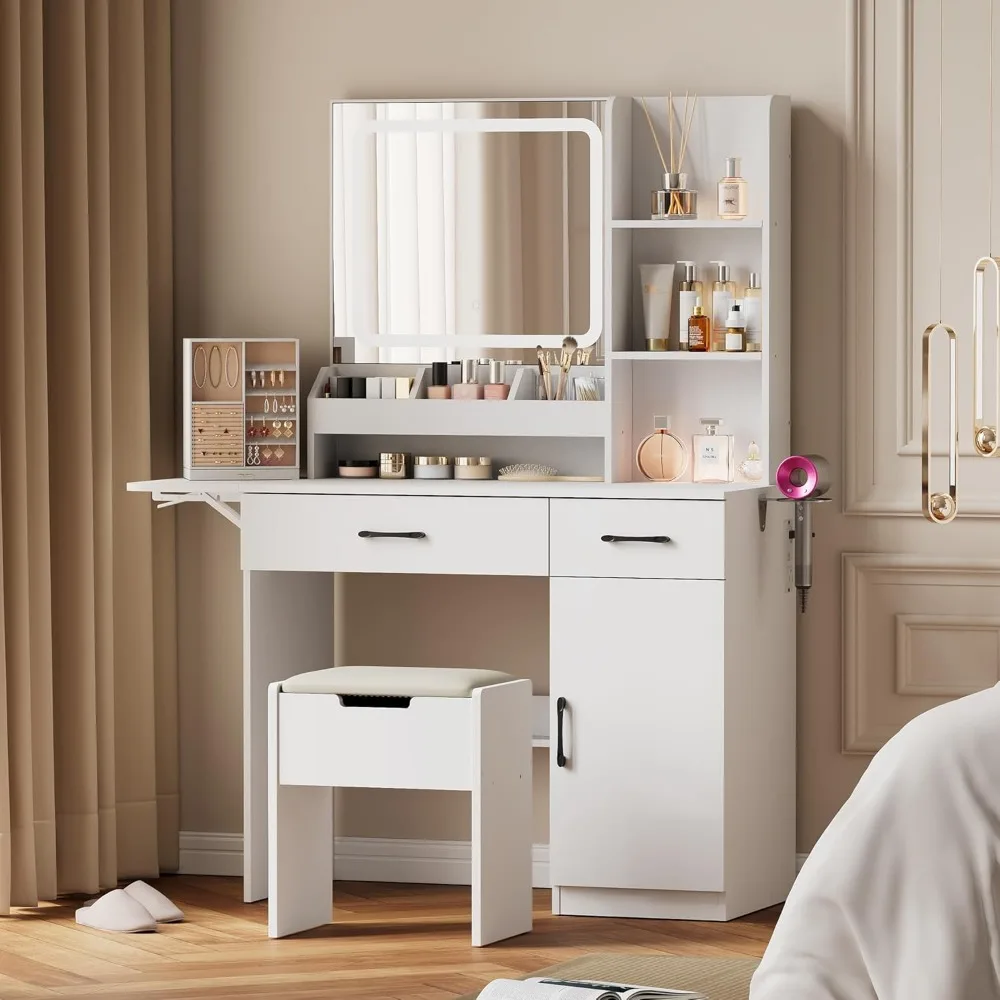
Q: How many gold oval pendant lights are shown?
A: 2